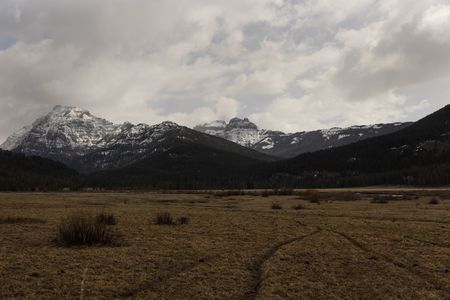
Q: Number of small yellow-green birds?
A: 0